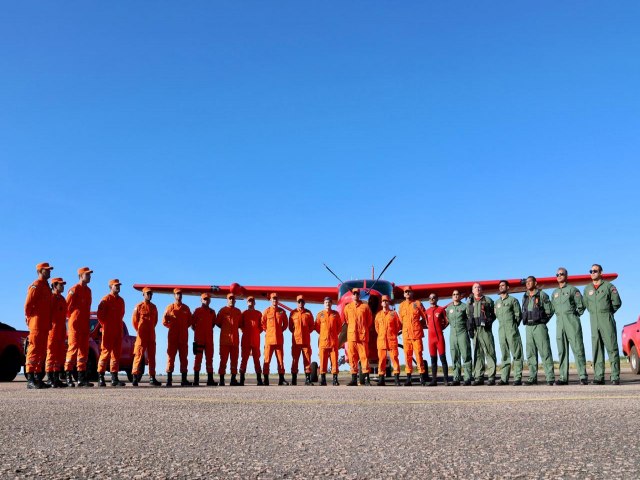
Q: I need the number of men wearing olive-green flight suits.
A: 6